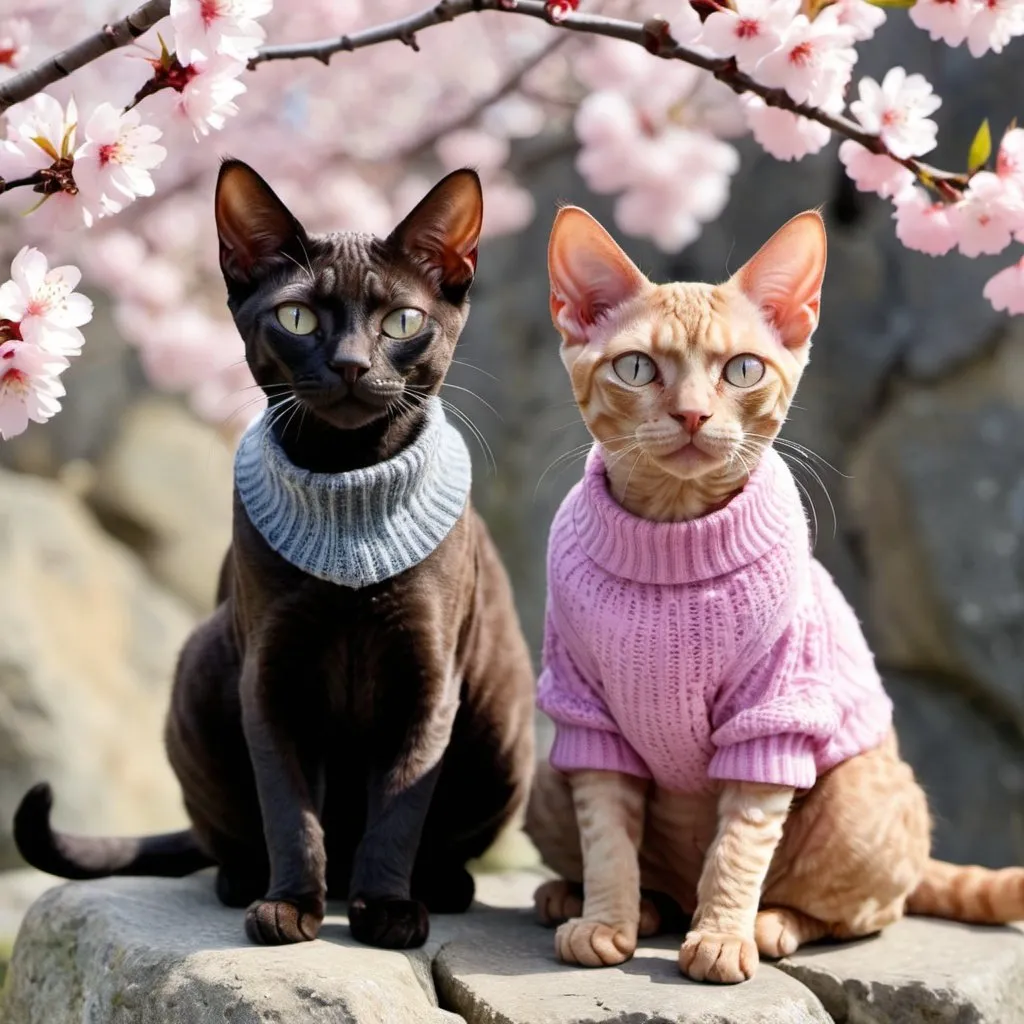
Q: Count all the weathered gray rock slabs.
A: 3